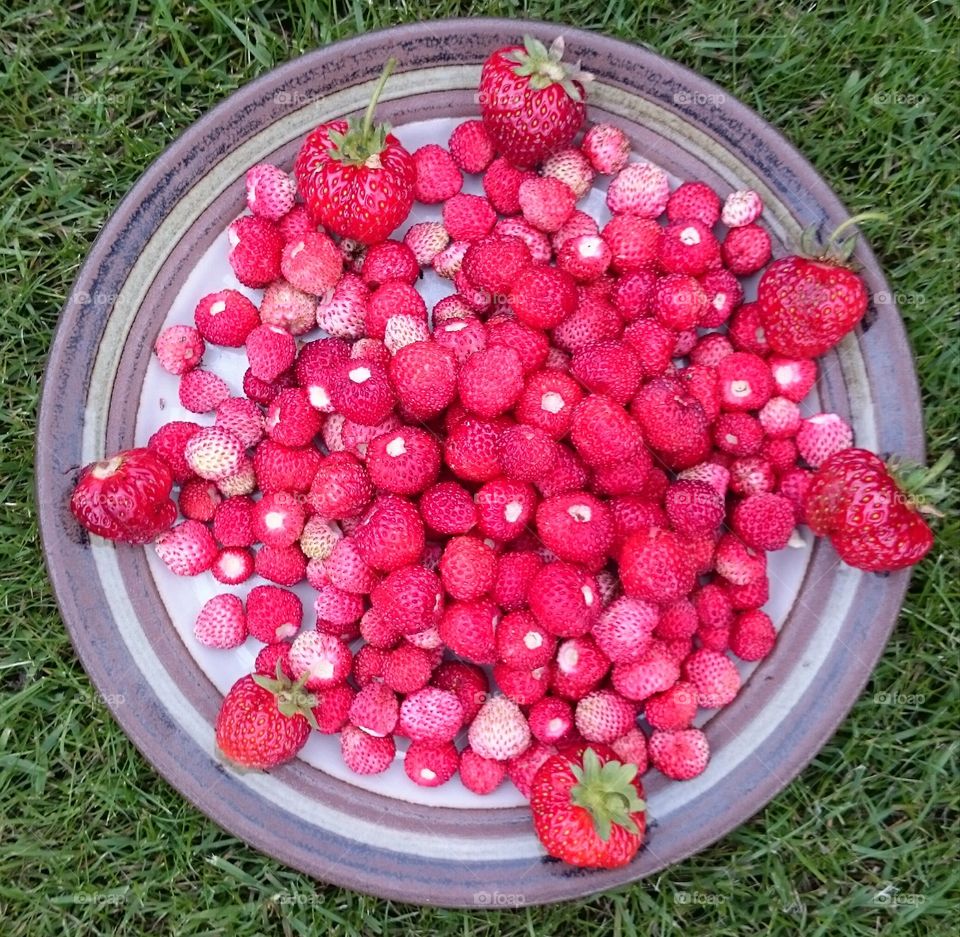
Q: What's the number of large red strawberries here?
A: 7